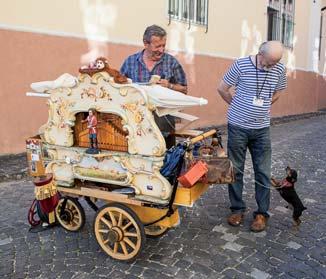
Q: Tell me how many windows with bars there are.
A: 2